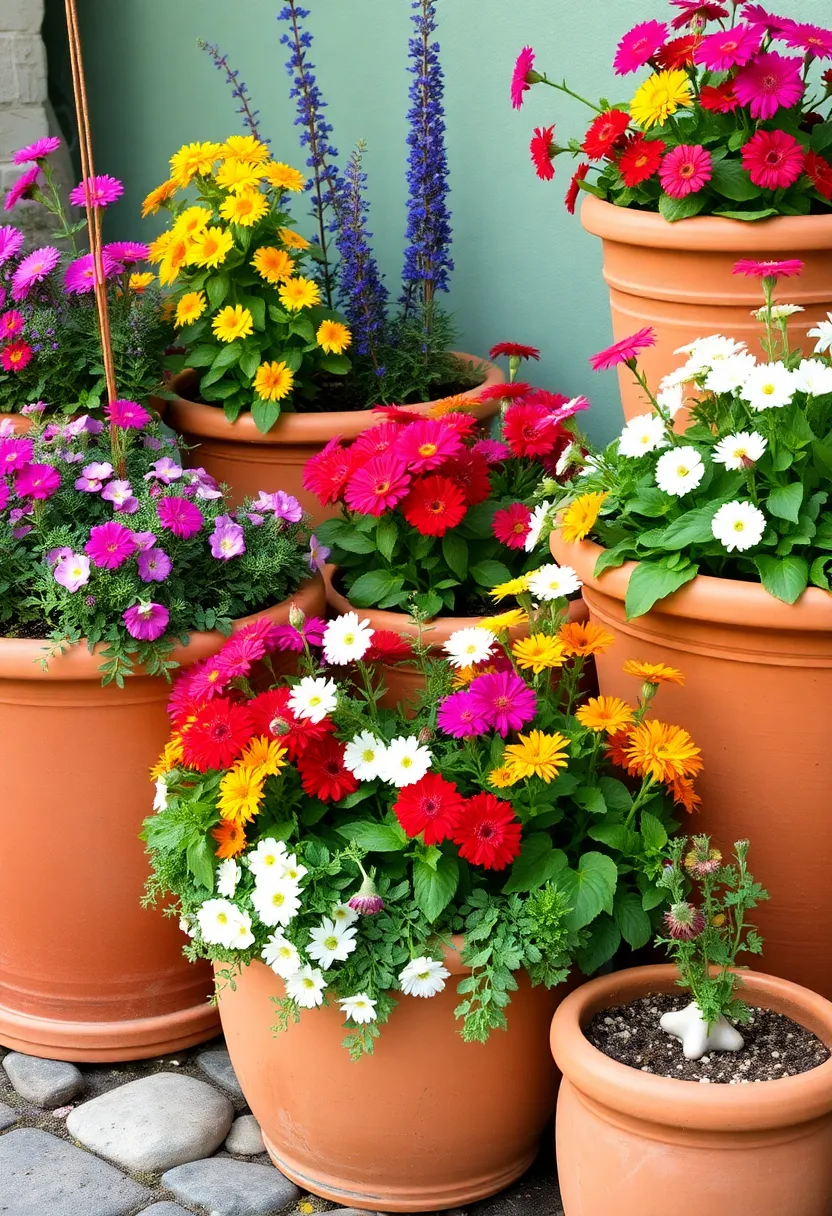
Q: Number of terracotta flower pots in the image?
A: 8